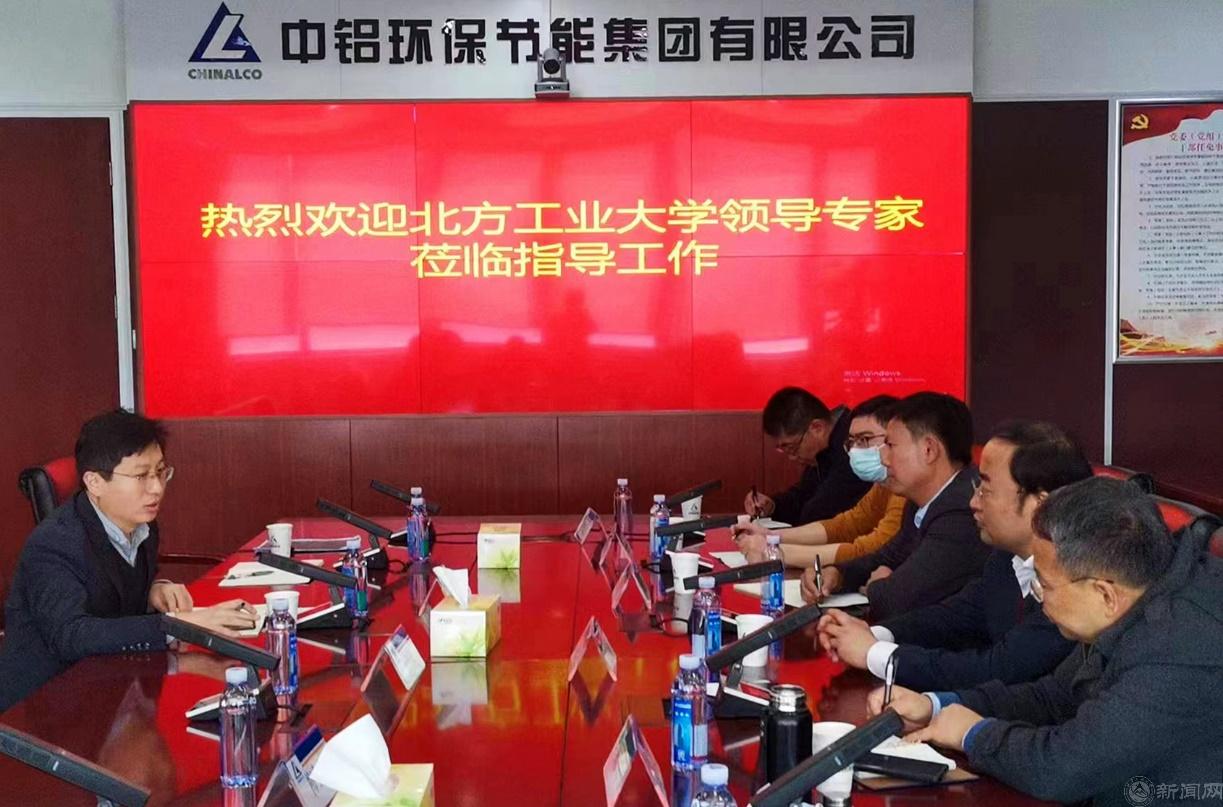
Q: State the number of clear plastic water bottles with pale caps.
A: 11